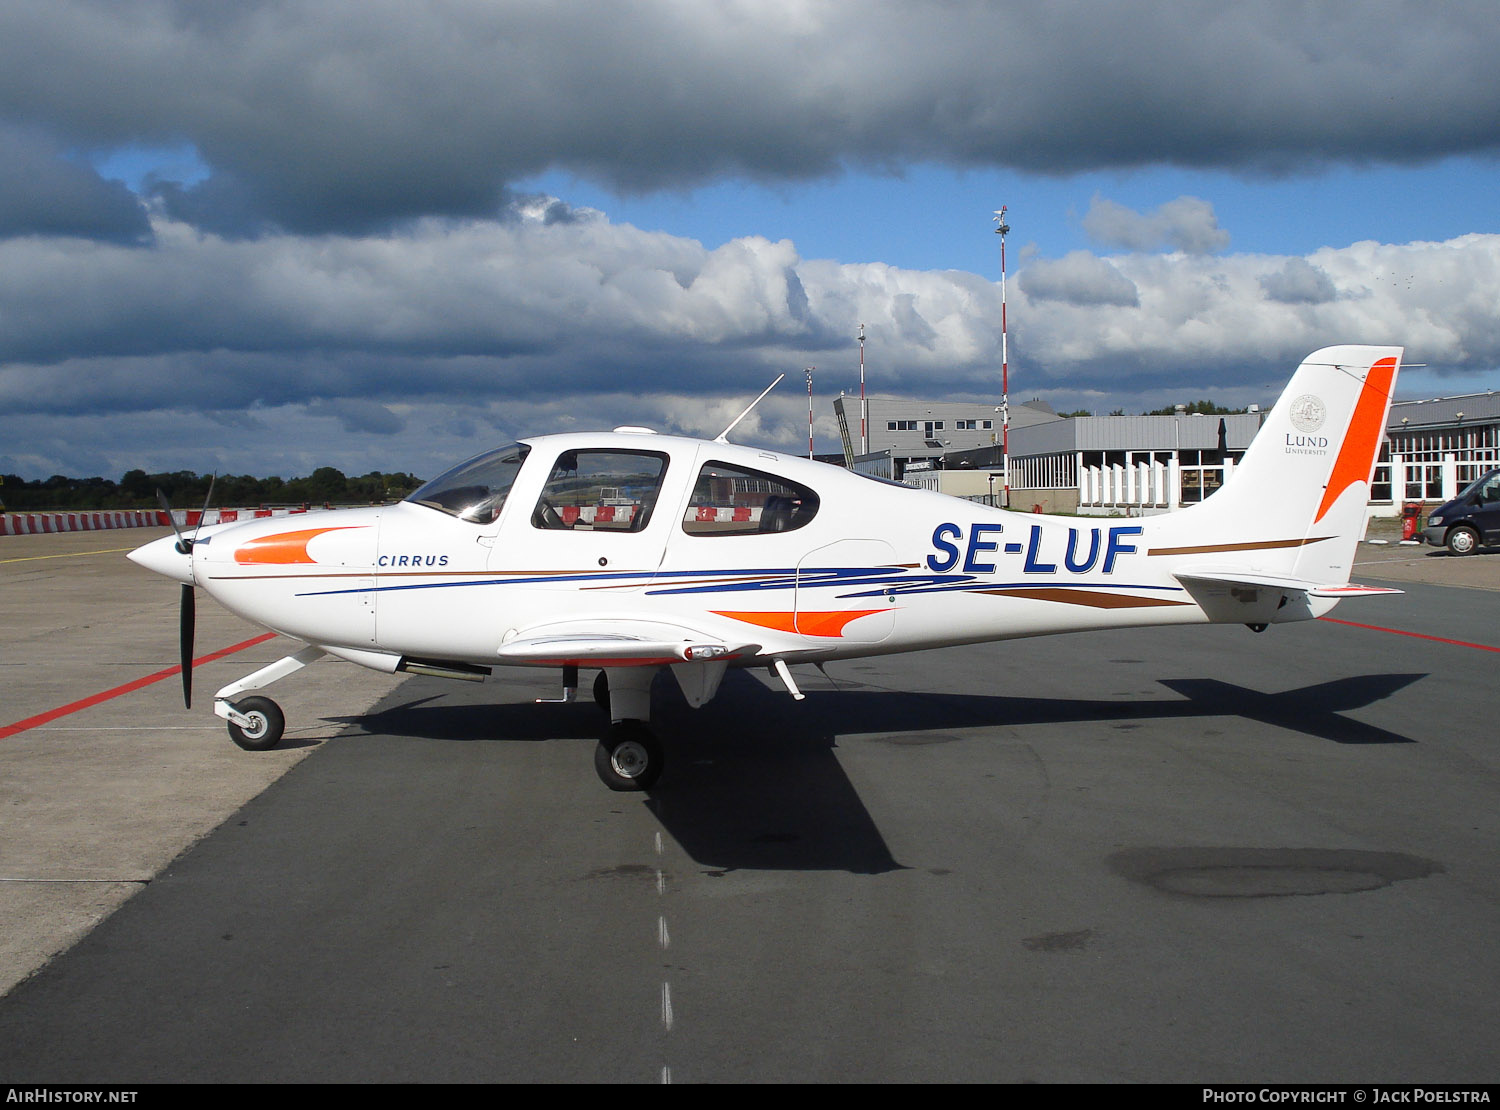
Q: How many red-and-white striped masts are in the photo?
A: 3